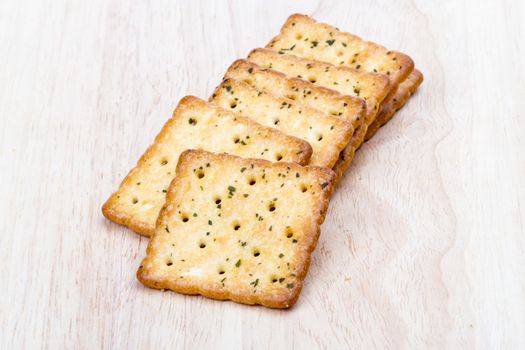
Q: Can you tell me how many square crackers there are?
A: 7